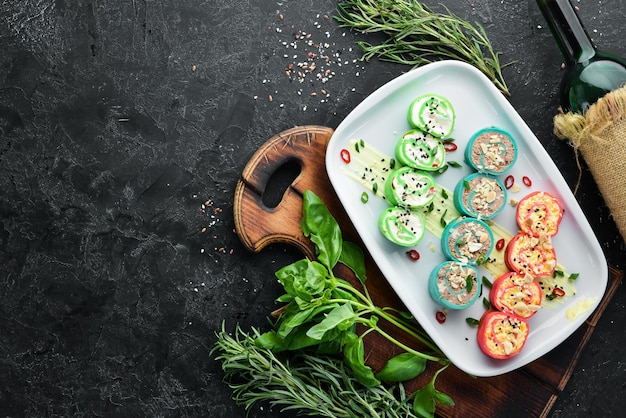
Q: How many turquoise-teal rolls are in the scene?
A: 4